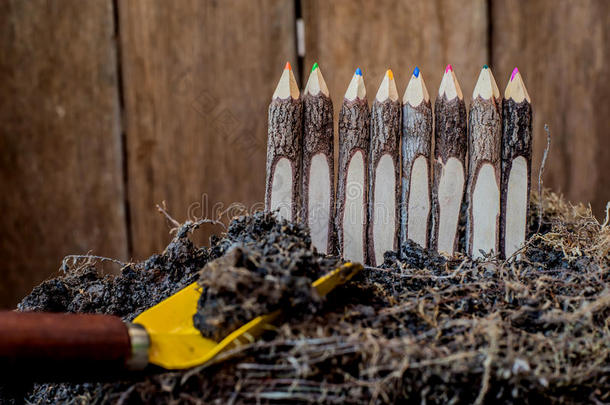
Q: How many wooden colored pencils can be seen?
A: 8